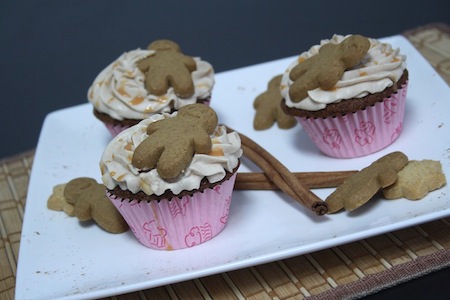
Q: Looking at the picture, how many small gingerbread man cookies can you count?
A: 6